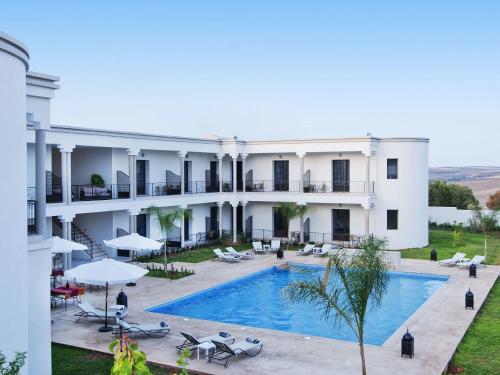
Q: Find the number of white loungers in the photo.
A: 12